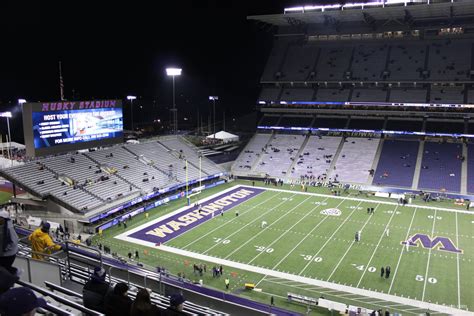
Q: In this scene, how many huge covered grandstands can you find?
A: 1